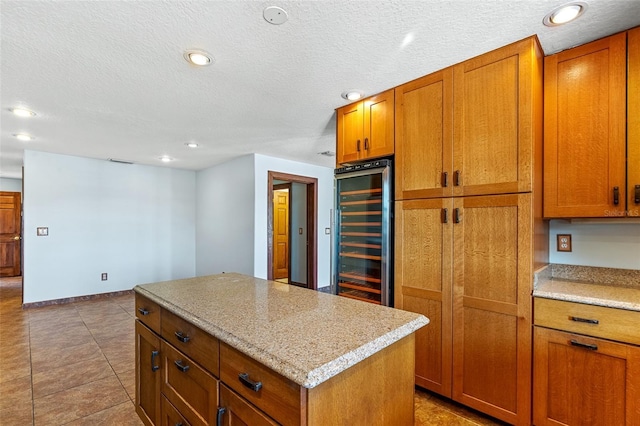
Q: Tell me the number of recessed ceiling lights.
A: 7